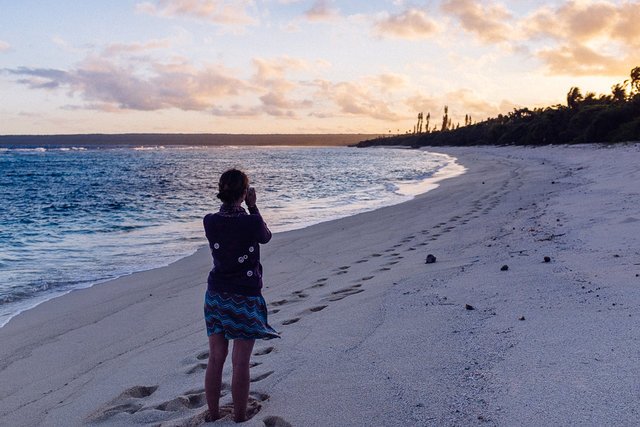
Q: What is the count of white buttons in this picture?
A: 5